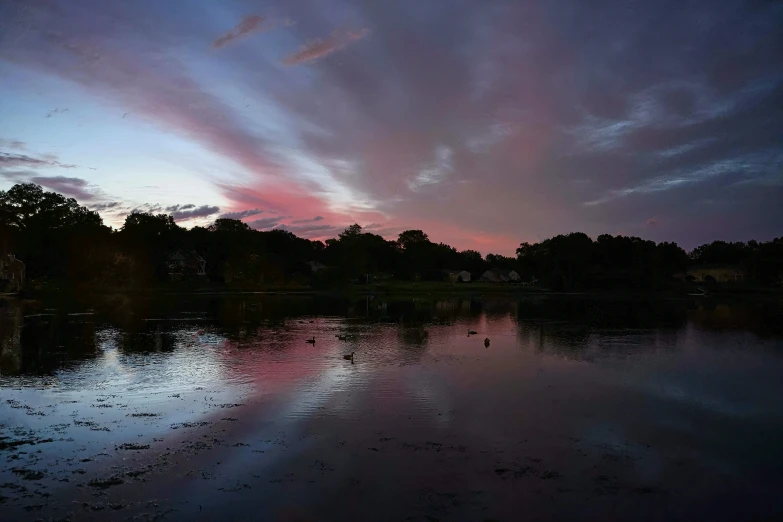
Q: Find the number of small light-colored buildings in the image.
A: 3